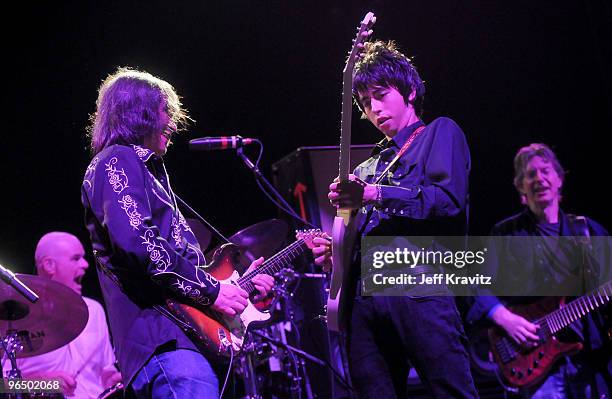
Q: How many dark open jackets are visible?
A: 1